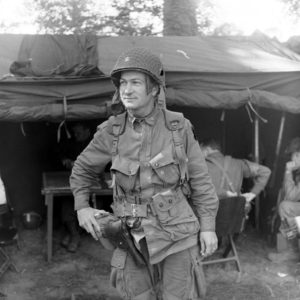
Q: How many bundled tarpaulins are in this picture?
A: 2